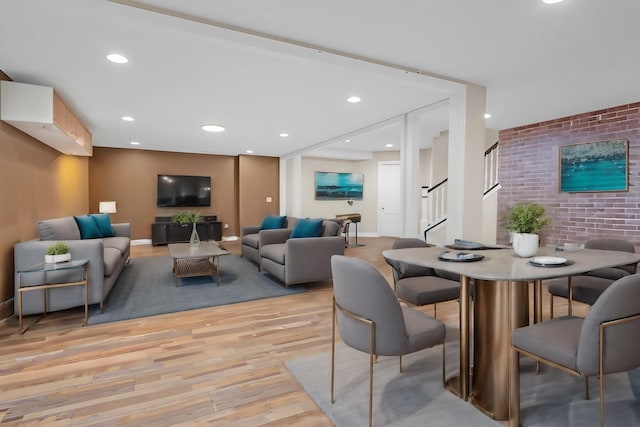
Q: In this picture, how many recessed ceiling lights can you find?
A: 11